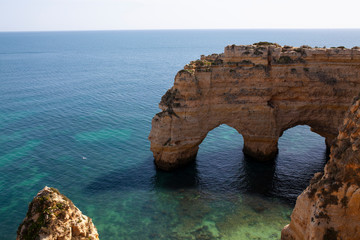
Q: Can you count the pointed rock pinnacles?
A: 1